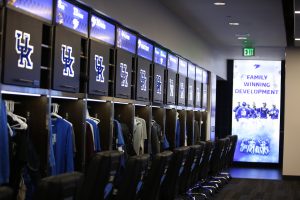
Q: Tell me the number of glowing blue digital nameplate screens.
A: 11